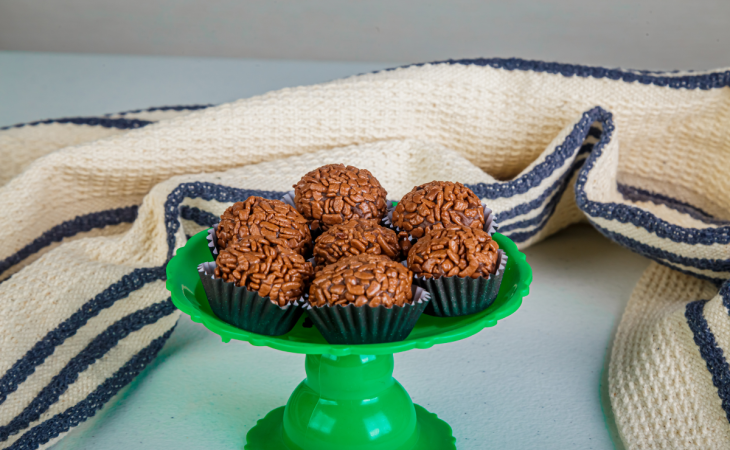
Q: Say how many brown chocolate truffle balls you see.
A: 7